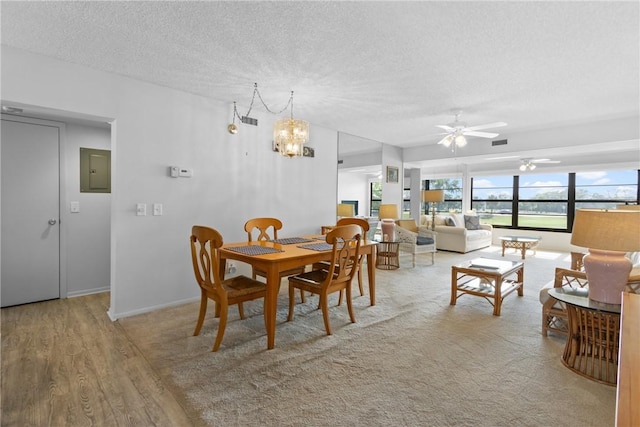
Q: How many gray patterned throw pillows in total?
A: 2